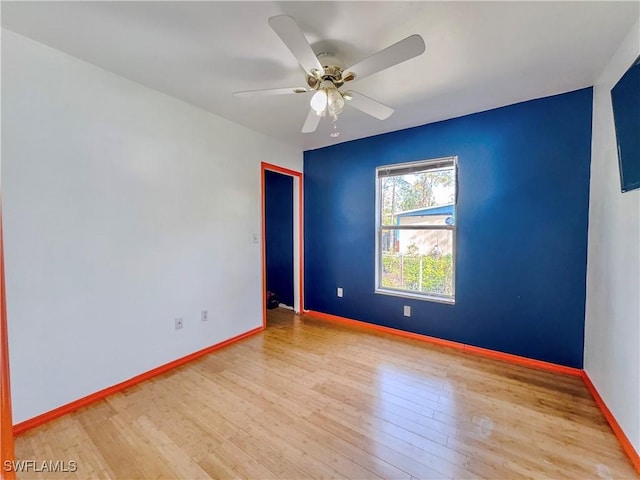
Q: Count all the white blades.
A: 5